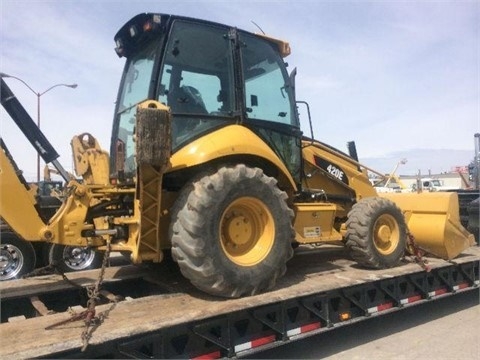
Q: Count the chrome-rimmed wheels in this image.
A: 2